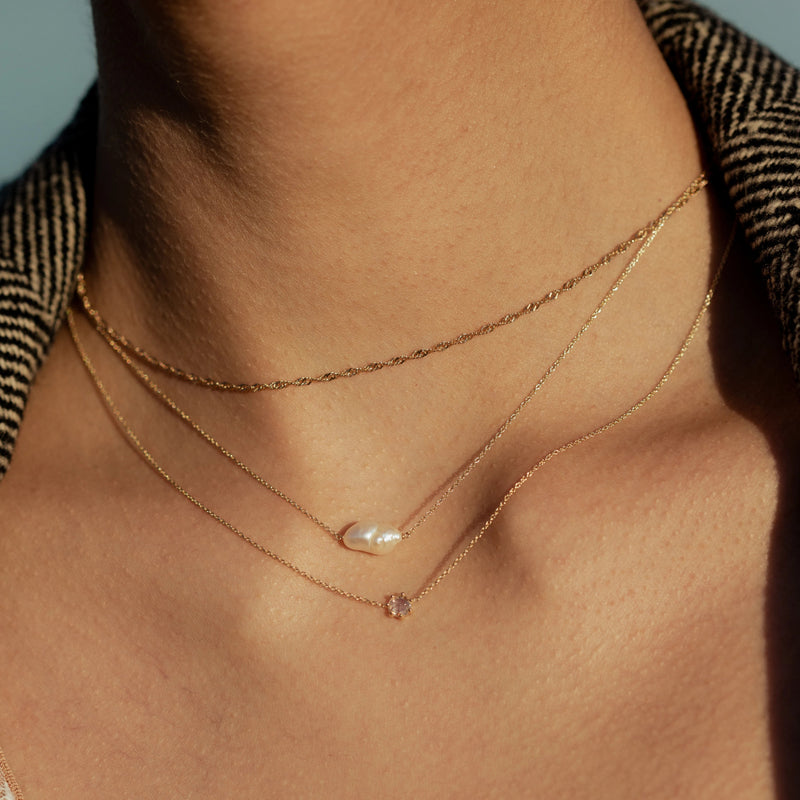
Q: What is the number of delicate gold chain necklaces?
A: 3